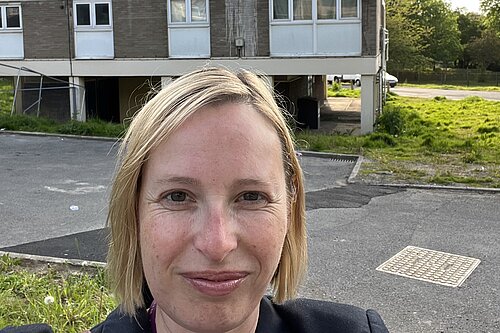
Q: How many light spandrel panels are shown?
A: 5